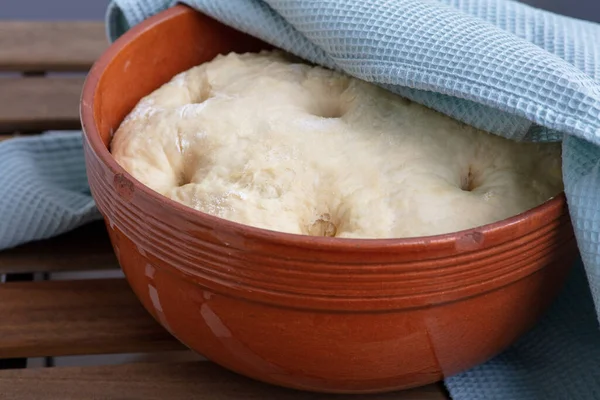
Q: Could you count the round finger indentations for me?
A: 5